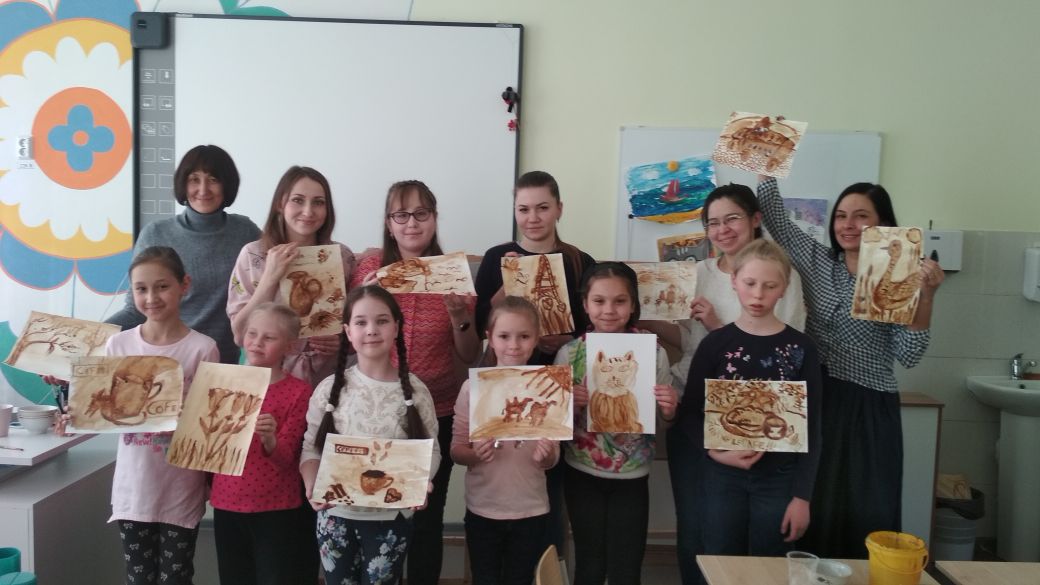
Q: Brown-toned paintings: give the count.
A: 13